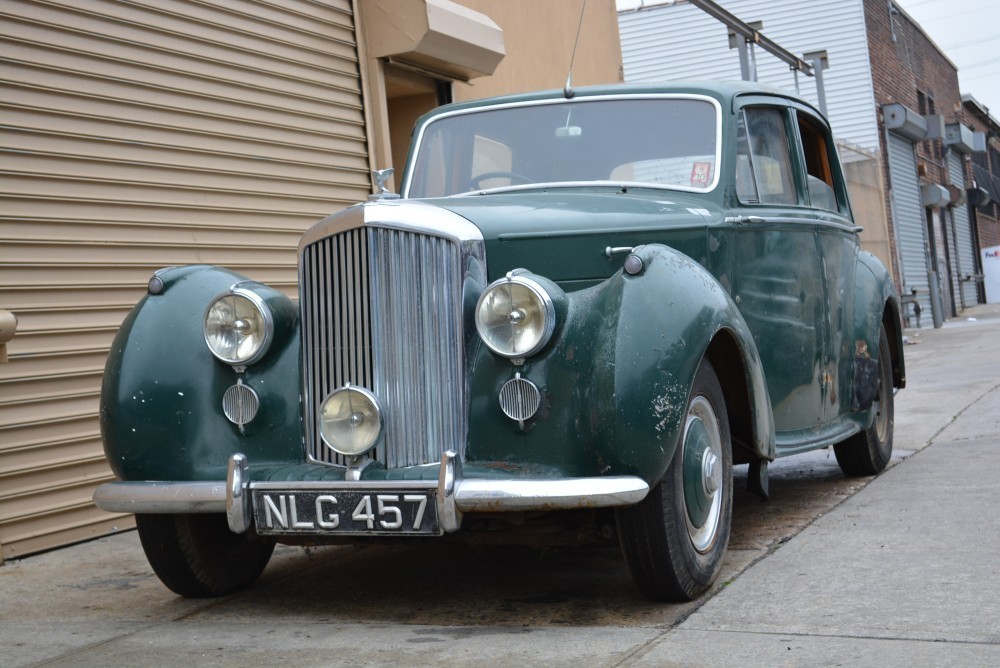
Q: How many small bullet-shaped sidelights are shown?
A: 2